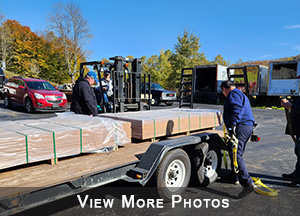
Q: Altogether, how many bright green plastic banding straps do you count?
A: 9